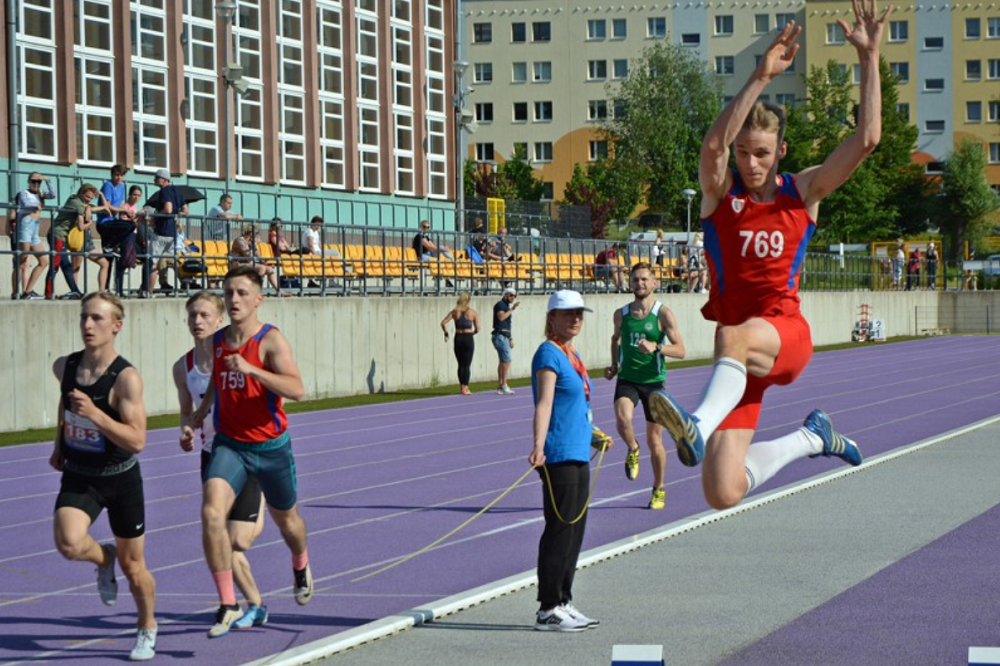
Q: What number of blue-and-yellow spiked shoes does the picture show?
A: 2